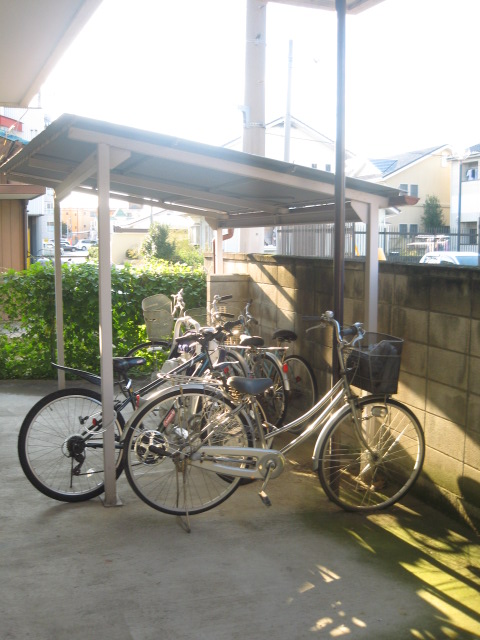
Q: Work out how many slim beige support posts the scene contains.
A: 4